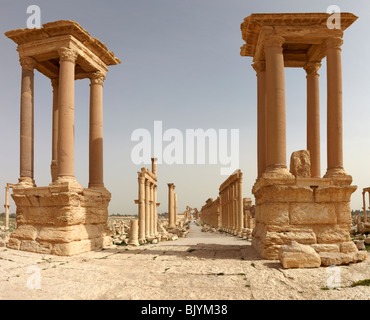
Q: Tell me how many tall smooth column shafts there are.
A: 8